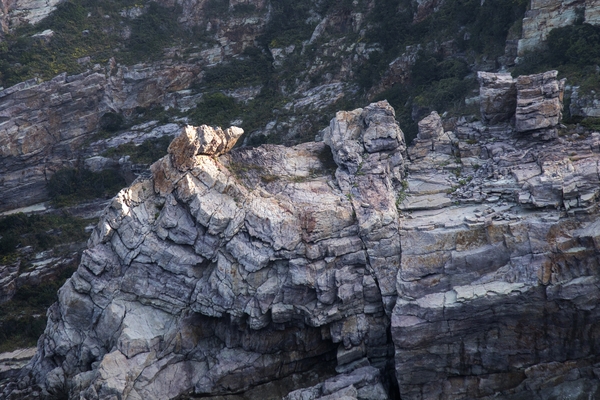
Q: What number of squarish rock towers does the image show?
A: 2